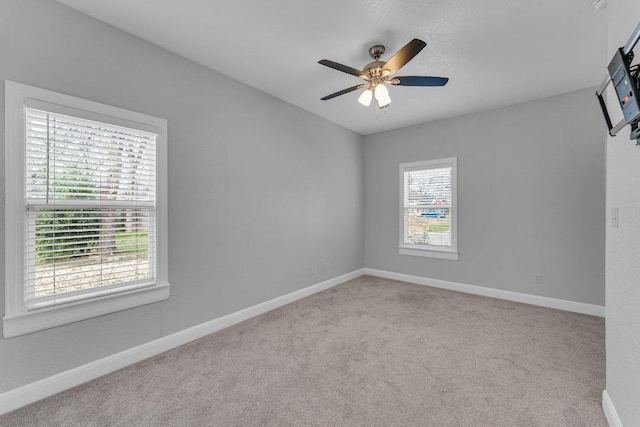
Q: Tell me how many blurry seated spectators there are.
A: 0